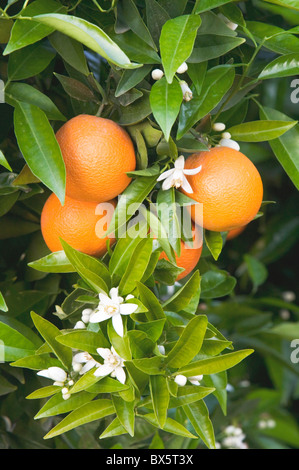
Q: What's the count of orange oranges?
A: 5